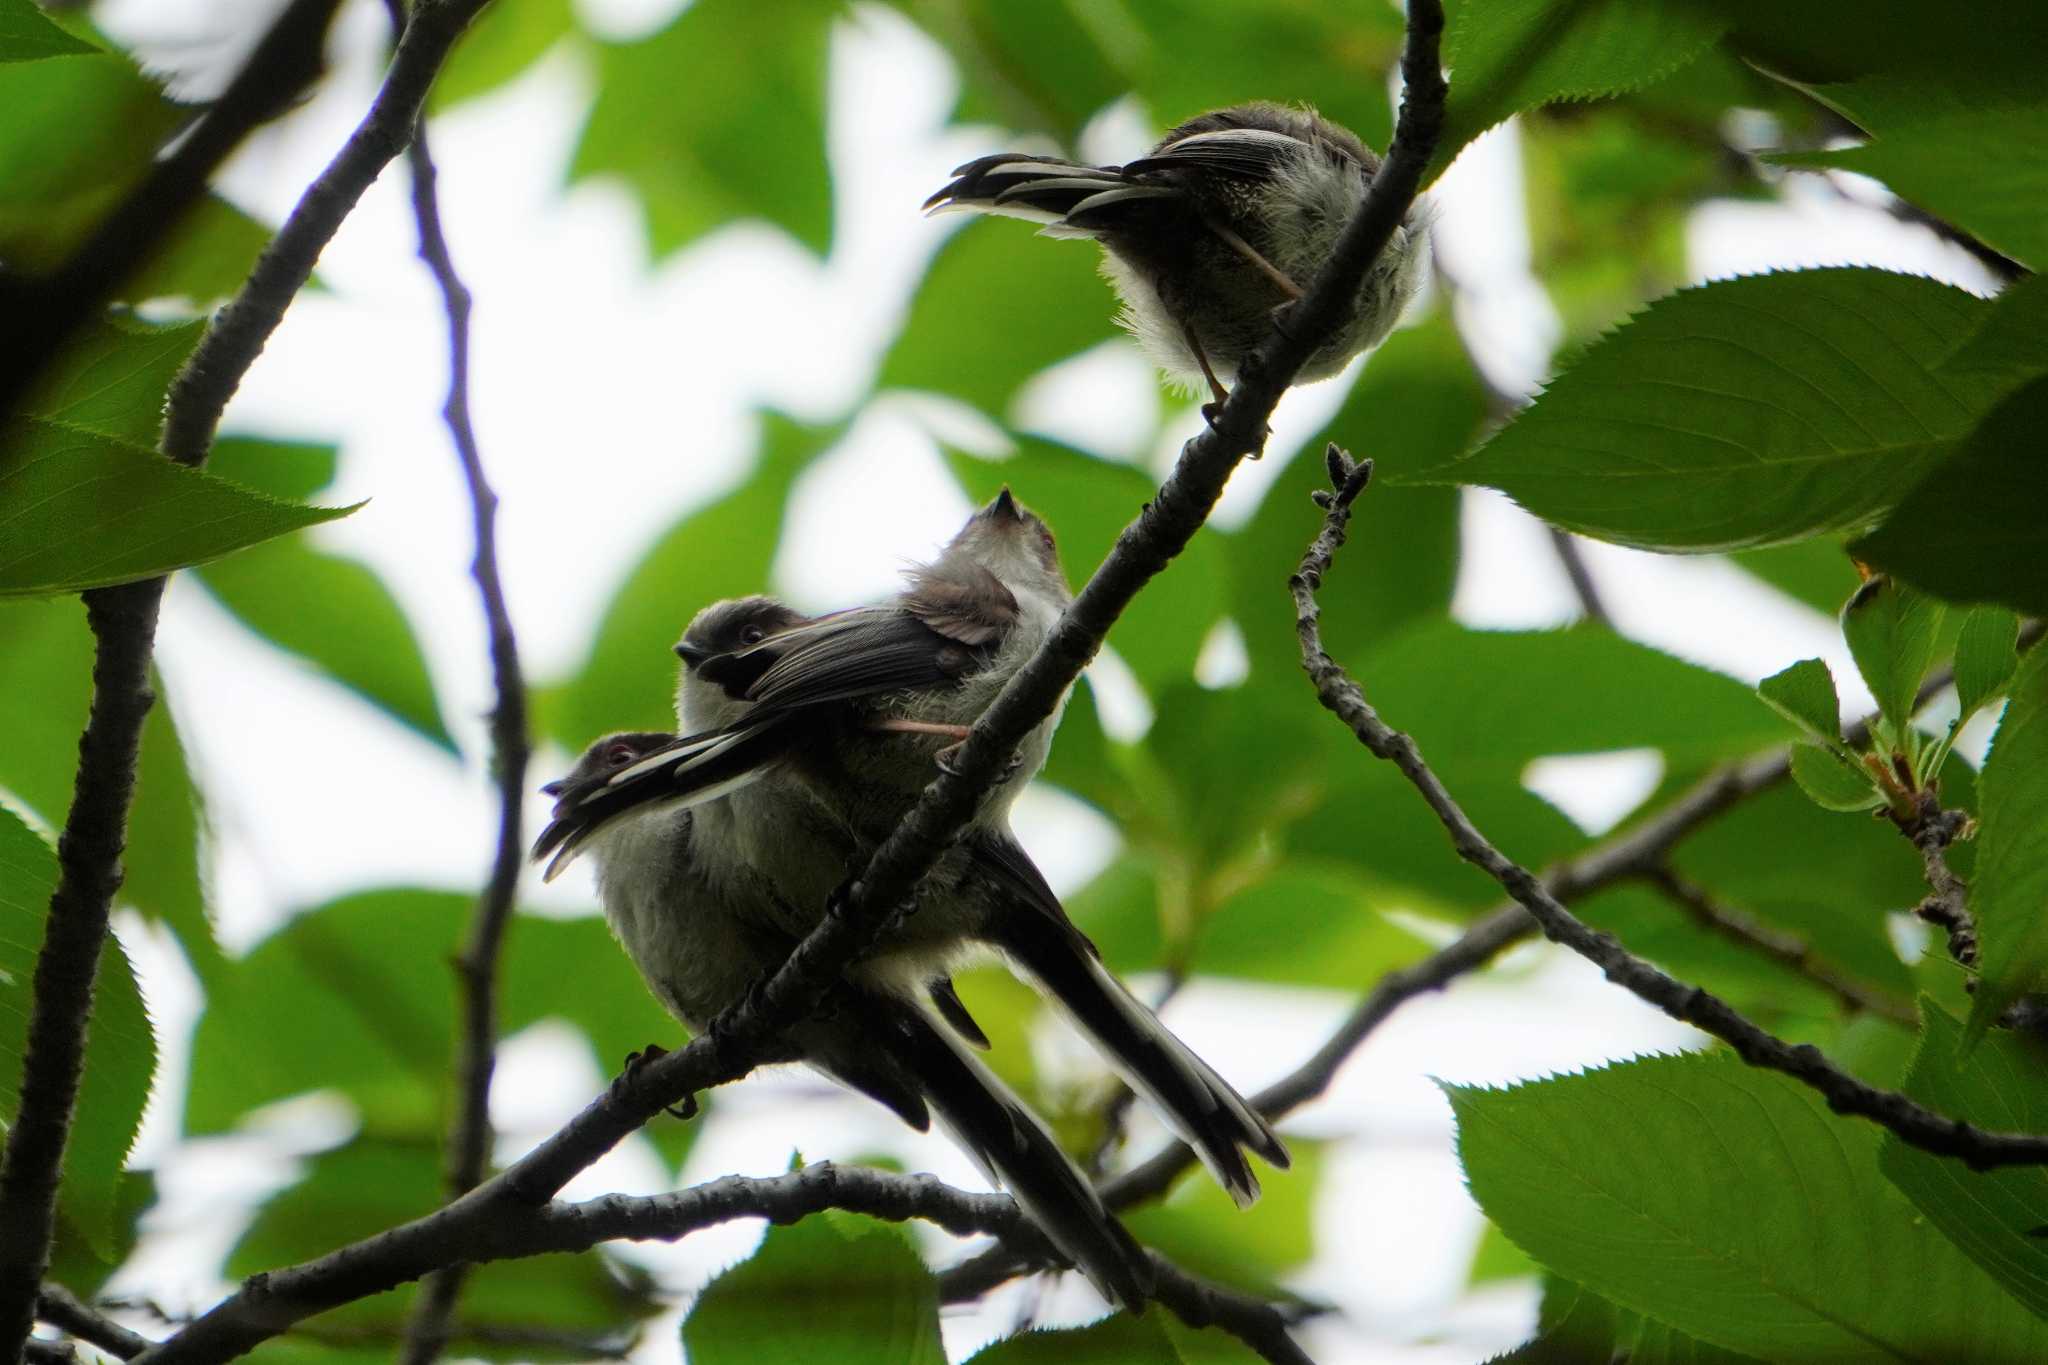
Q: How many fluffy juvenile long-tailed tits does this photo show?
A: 4